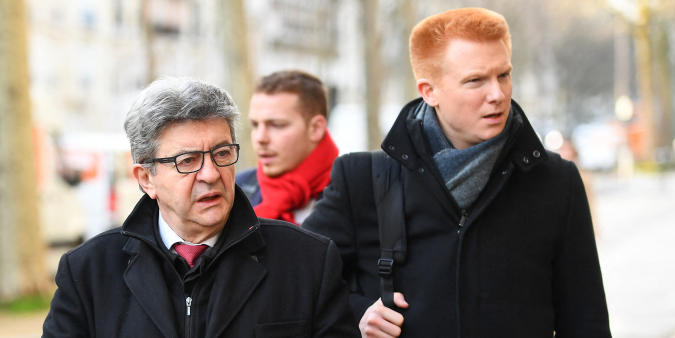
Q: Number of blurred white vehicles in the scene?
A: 2